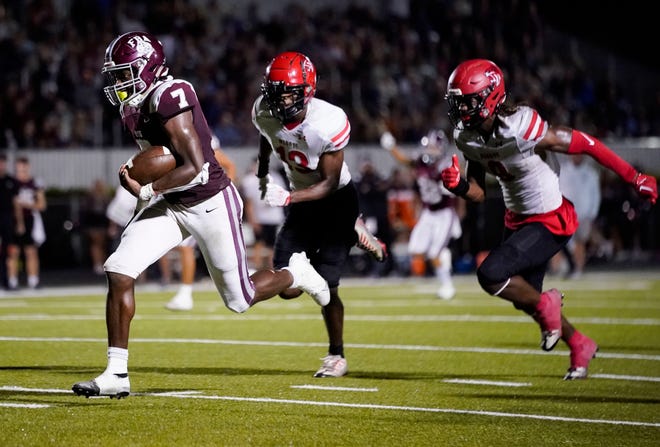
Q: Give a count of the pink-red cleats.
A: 2